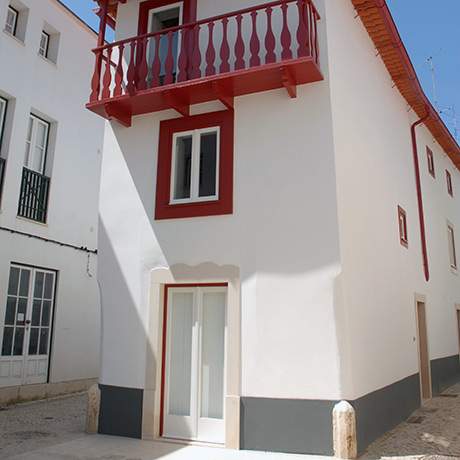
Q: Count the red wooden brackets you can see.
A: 4